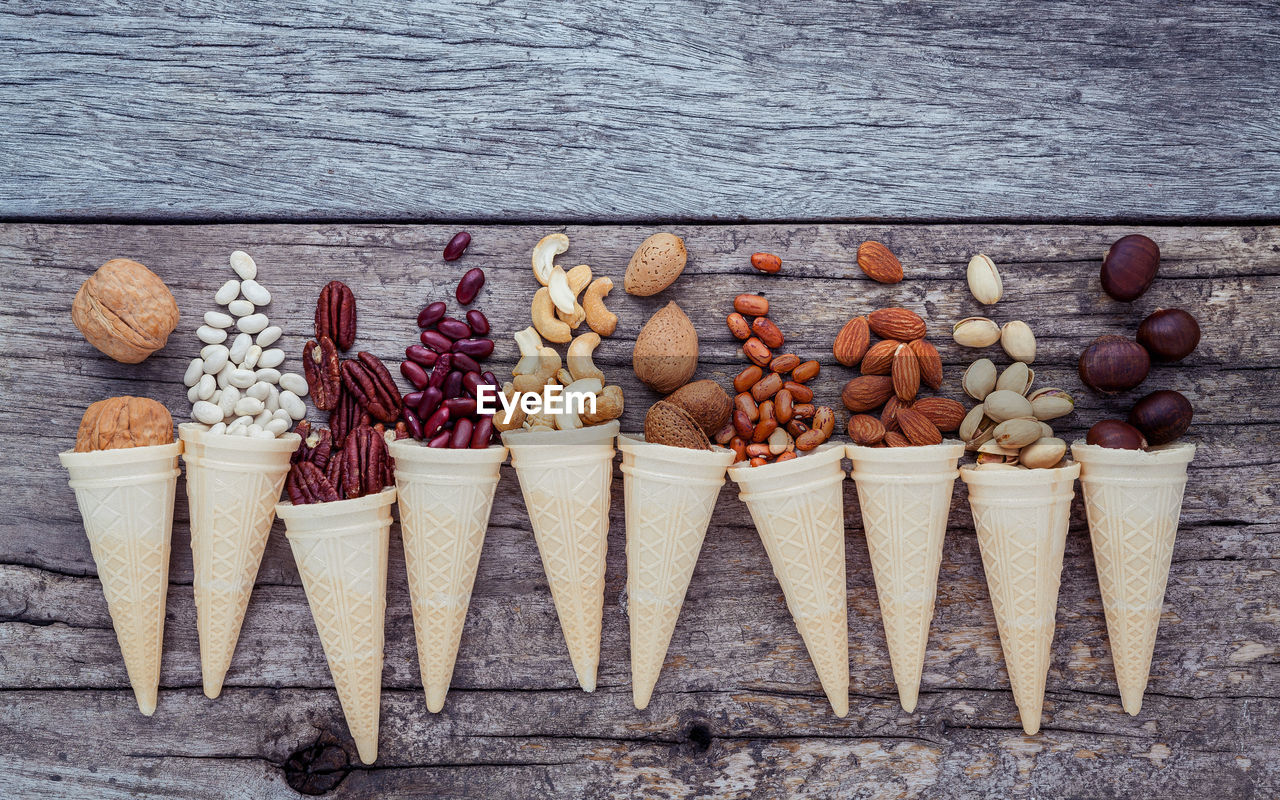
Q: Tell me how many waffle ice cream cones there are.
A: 10